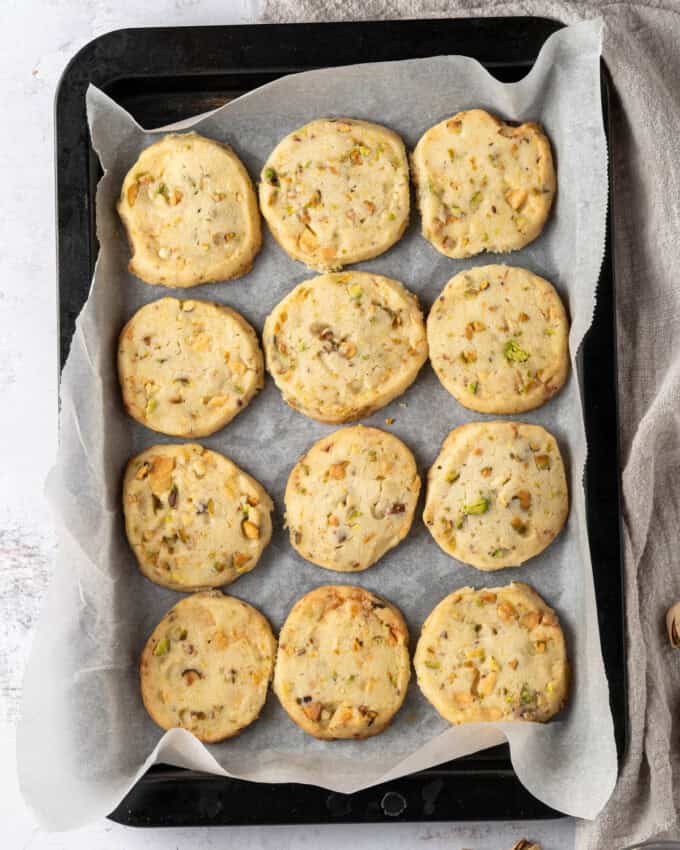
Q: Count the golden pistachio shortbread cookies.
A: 12